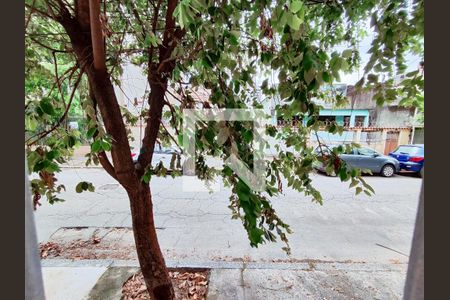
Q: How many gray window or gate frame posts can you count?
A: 2